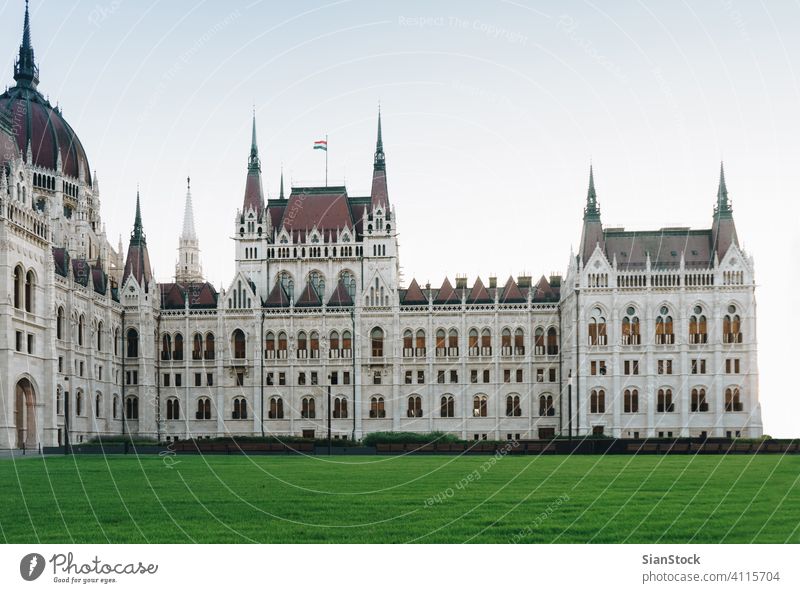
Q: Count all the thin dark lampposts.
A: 3